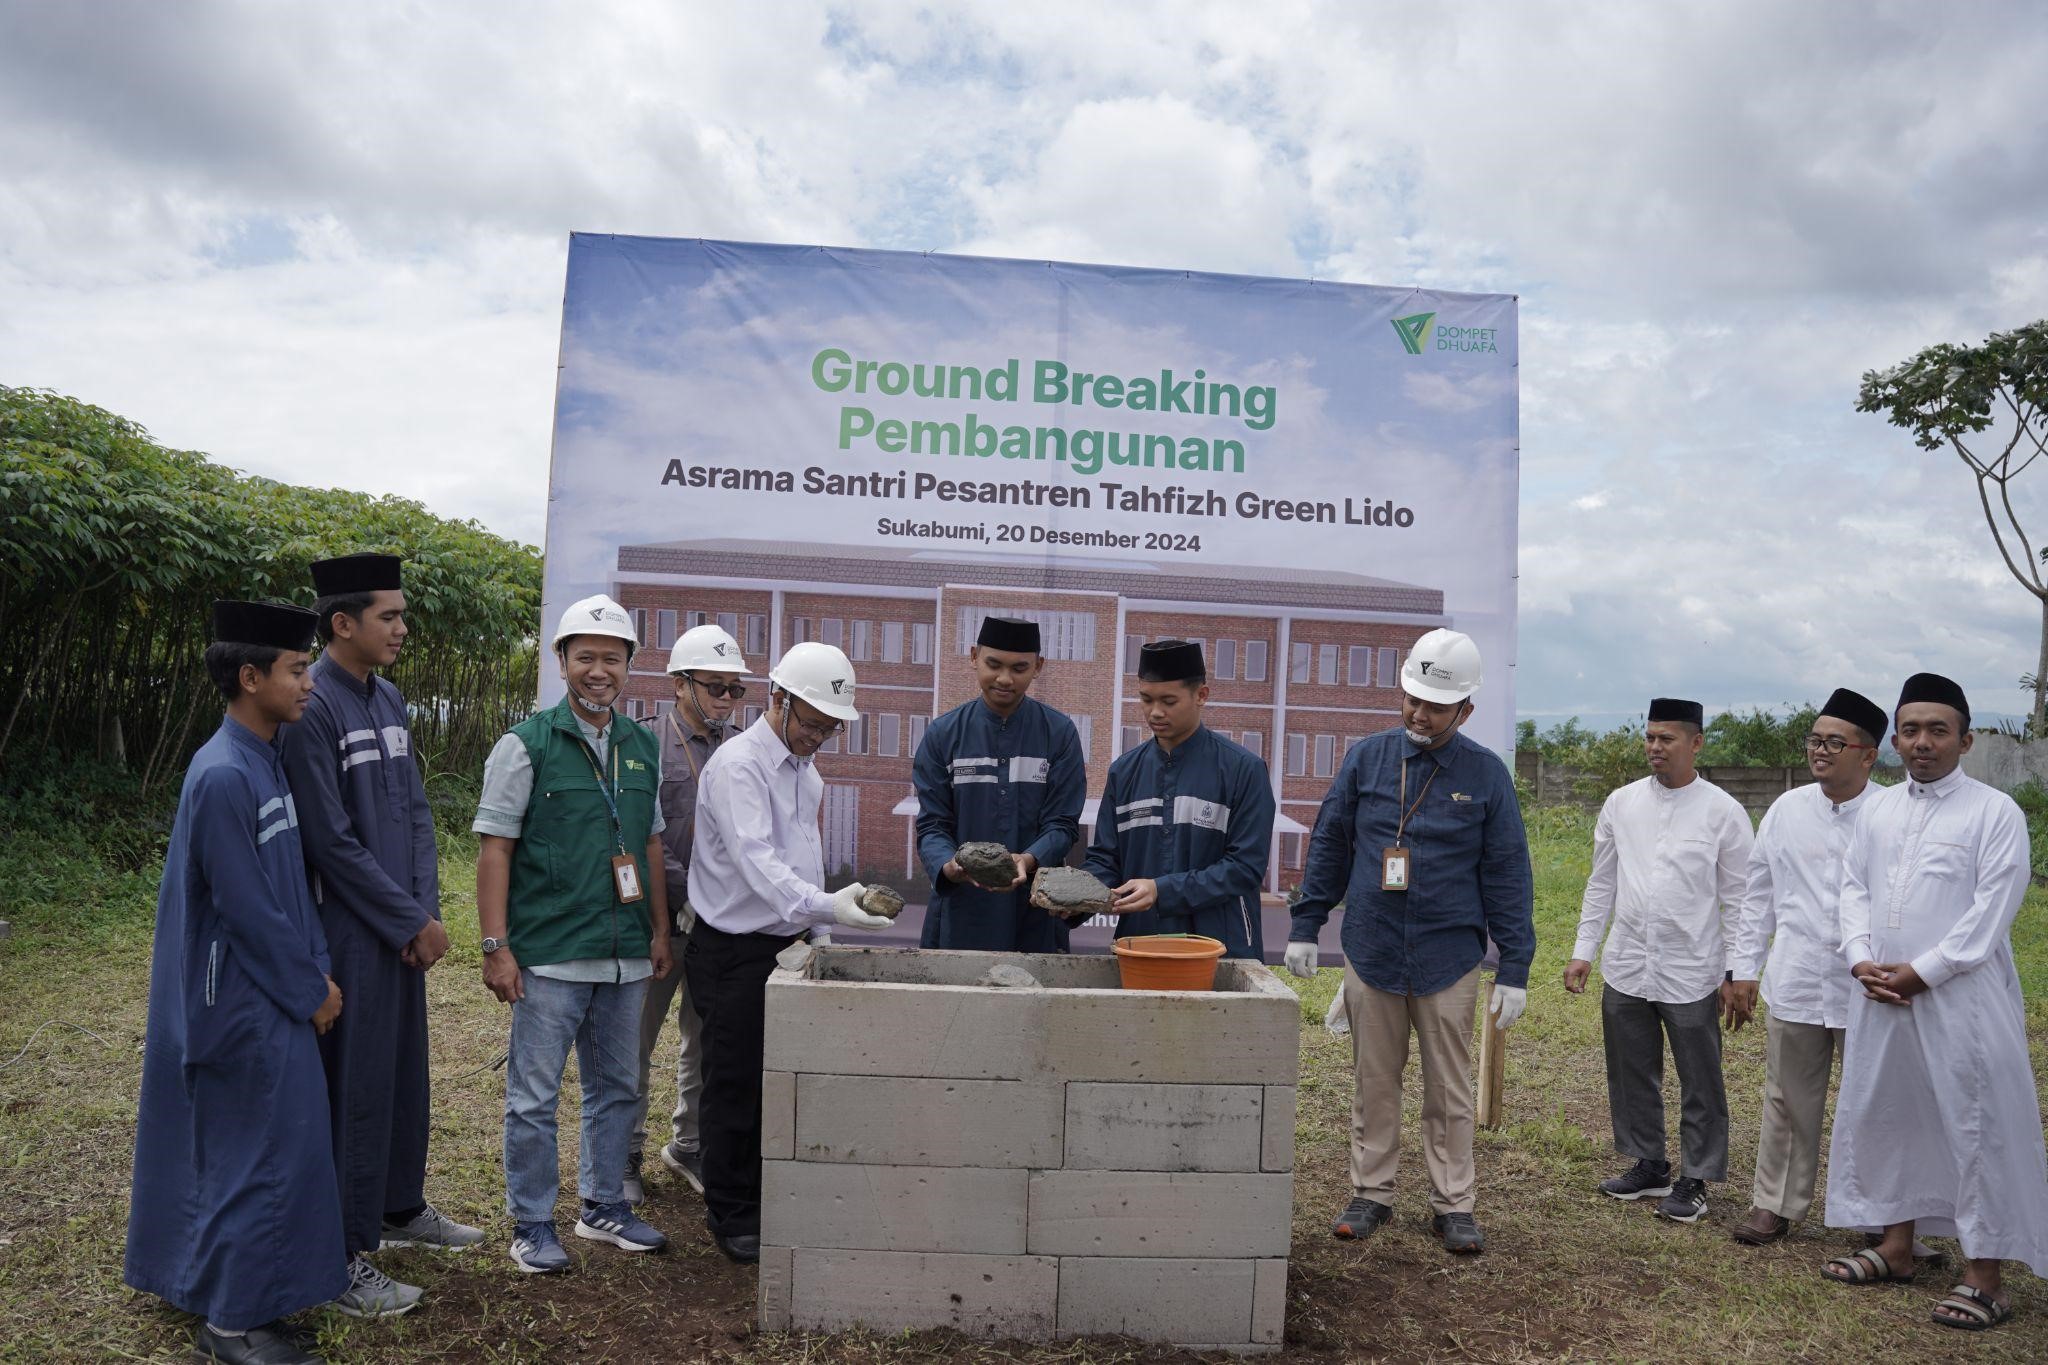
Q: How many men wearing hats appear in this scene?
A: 11